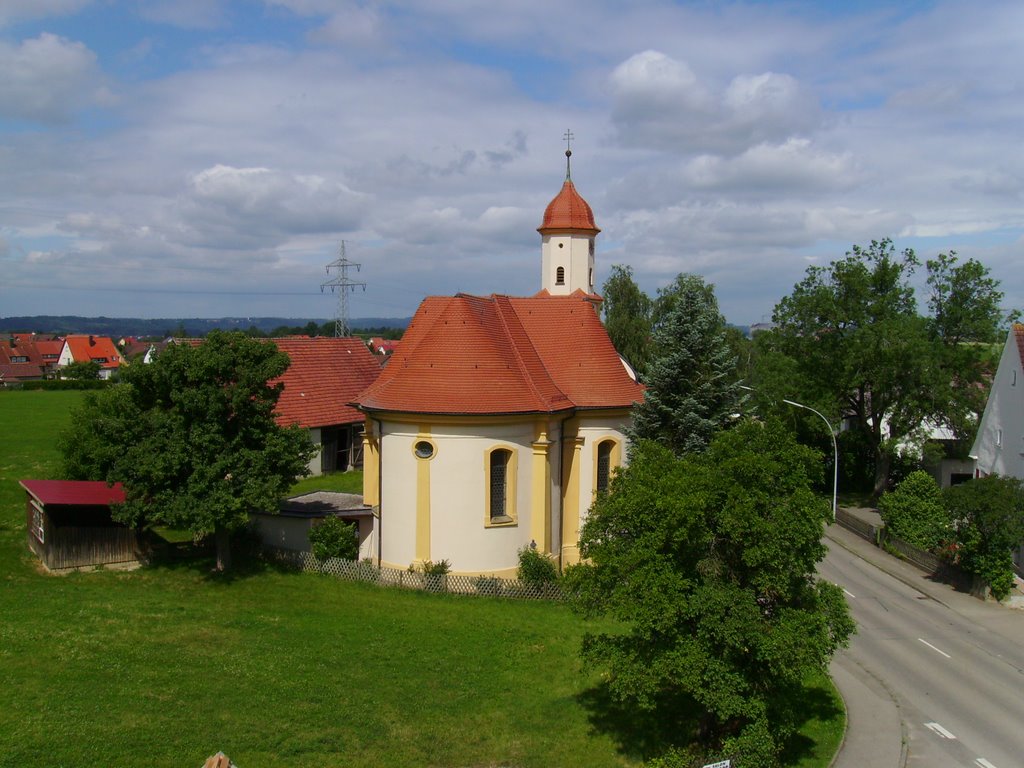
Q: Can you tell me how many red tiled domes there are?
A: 1